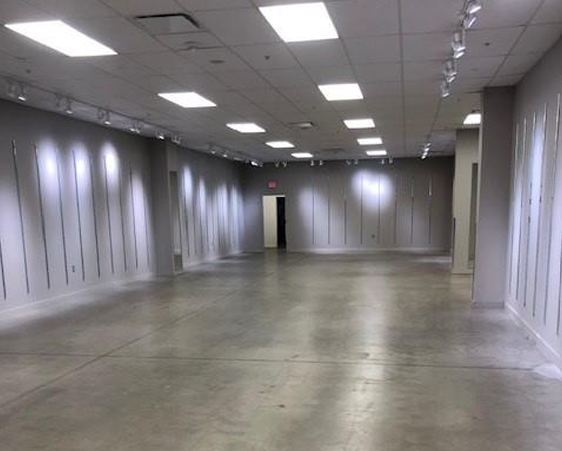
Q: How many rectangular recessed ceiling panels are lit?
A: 11